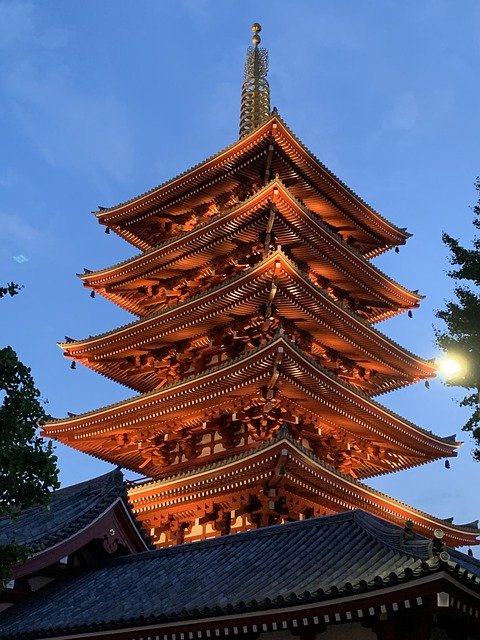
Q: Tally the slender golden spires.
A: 1